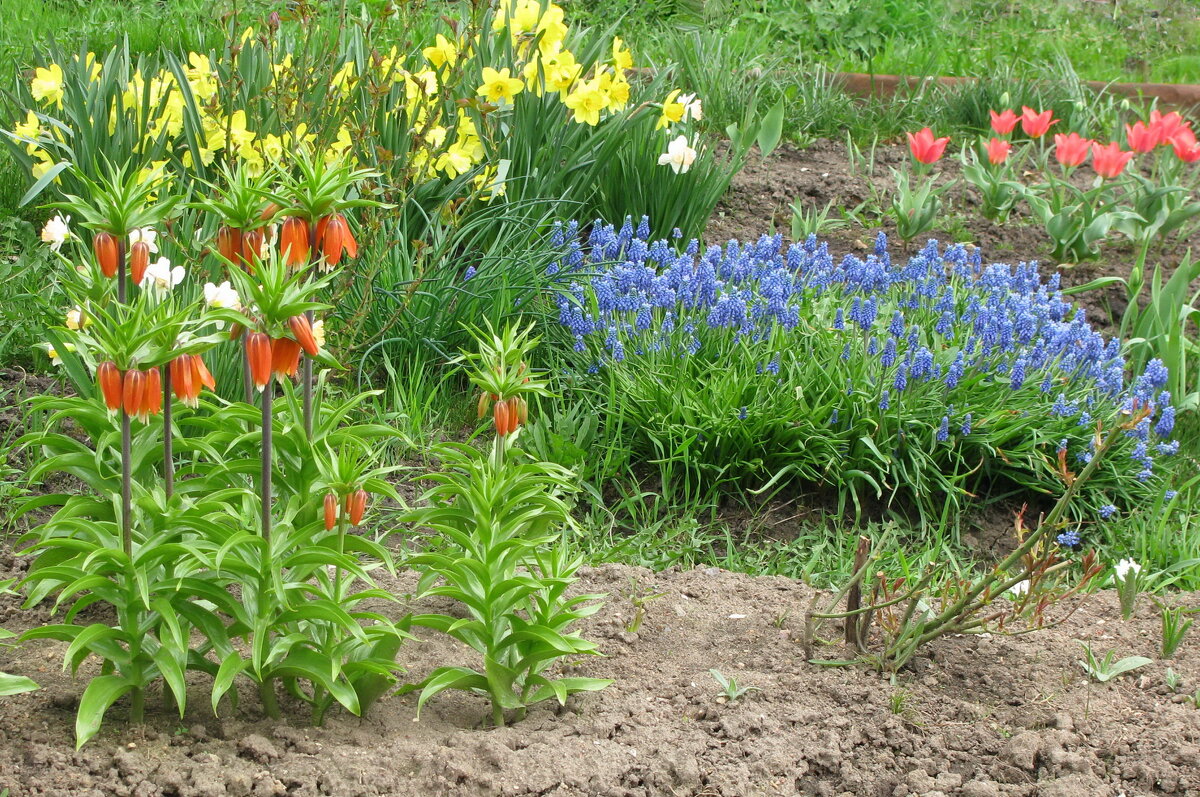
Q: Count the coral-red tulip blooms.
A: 9